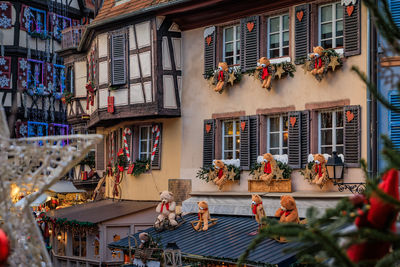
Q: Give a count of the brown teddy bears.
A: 9